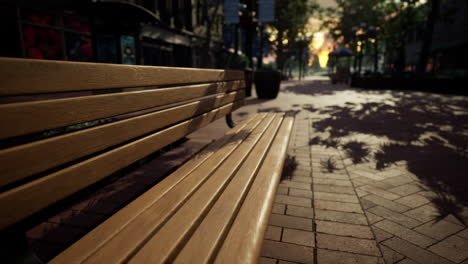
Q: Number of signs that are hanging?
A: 2